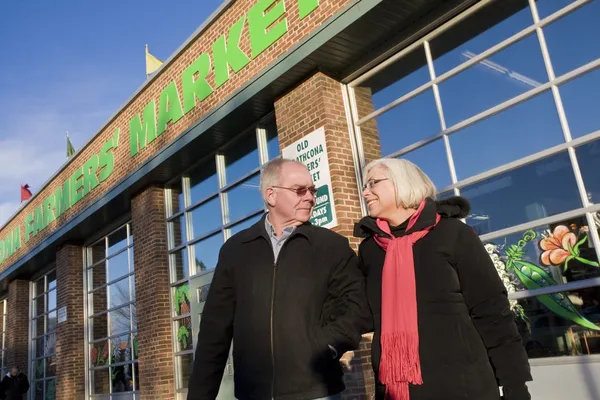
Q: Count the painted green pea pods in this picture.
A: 1